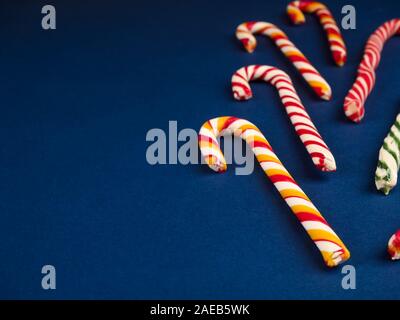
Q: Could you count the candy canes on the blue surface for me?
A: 7